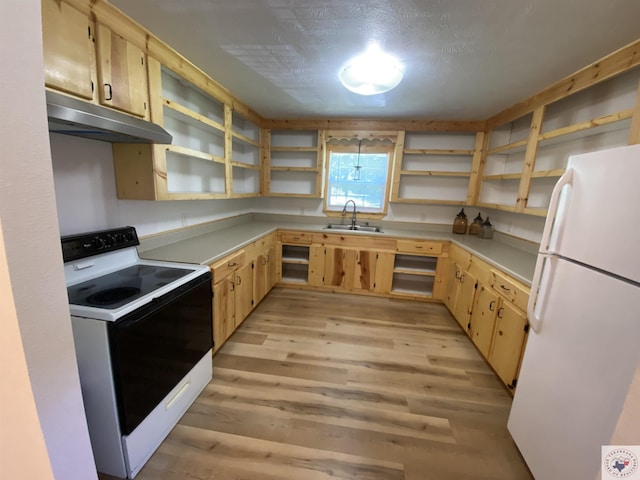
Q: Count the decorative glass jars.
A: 3